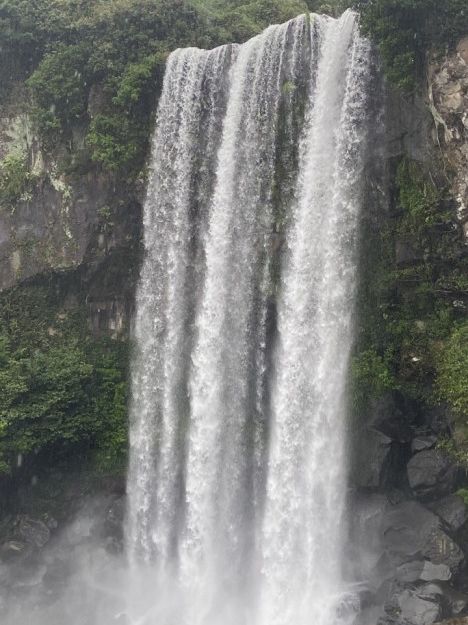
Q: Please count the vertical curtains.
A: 3